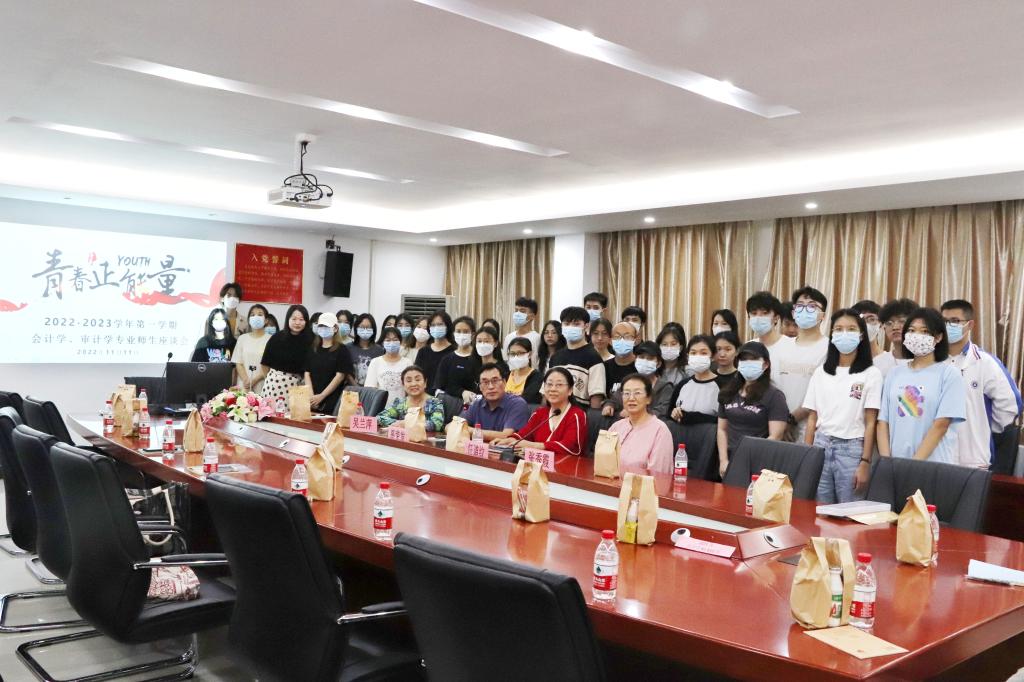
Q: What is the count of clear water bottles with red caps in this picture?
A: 15